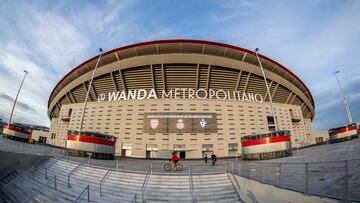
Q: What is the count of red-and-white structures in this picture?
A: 4